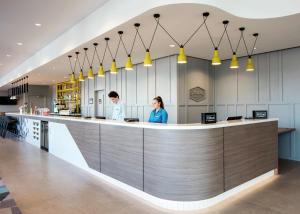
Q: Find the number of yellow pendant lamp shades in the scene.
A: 11